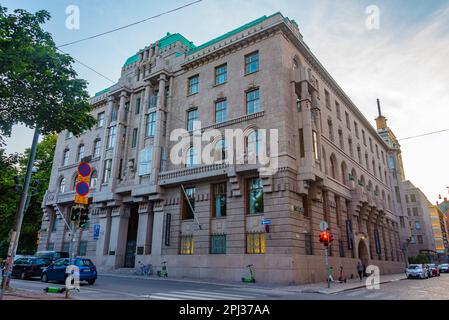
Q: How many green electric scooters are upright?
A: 2